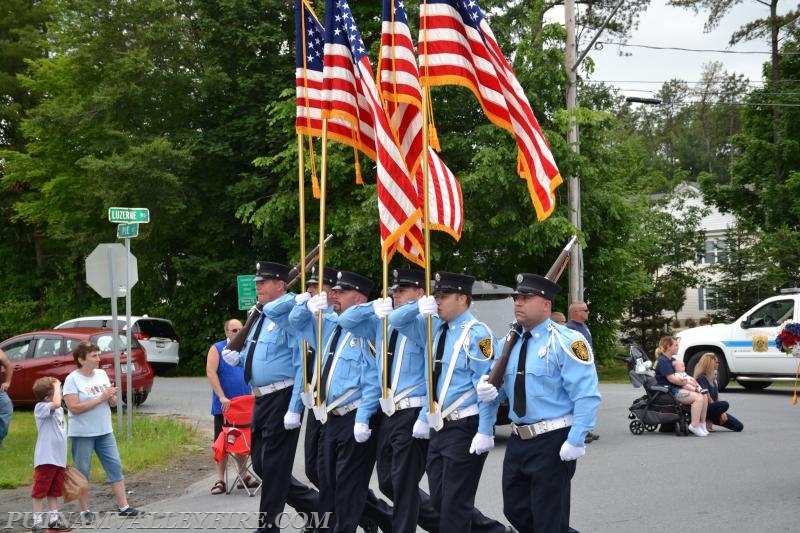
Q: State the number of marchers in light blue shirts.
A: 6